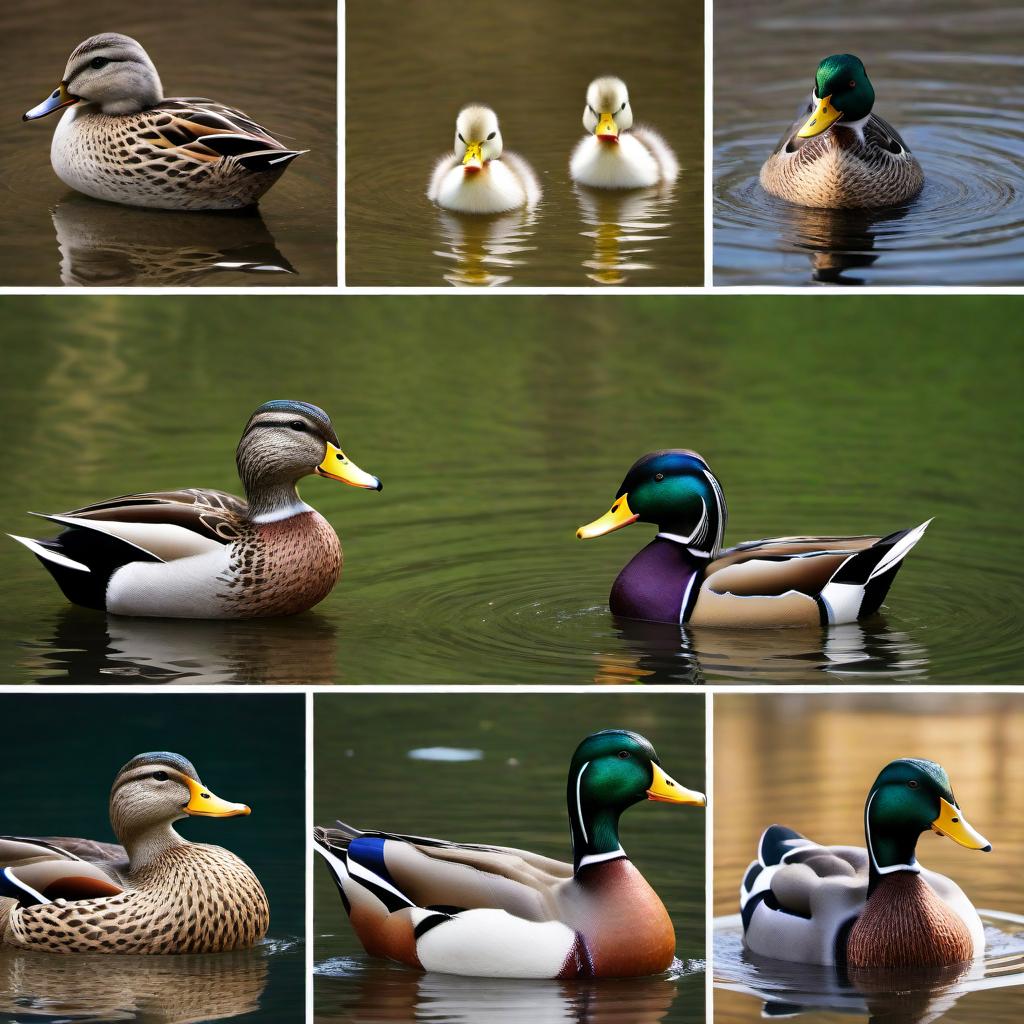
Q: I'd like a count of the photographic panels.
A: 7